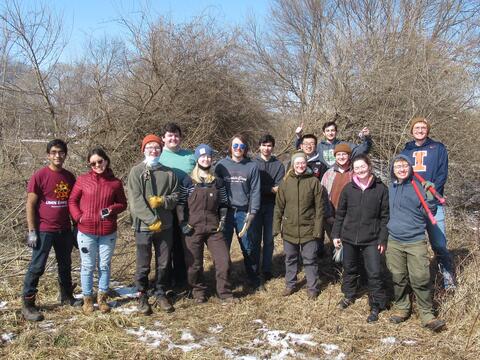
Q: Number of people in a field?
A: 14